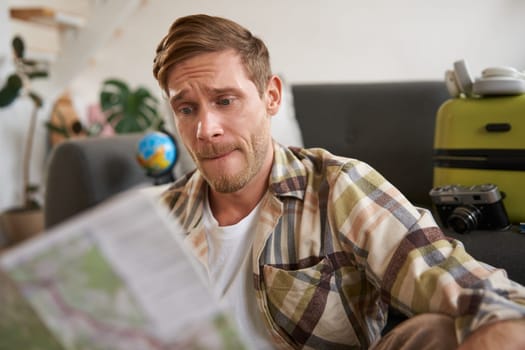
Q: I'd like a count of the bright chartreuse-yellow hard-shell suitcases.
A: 1